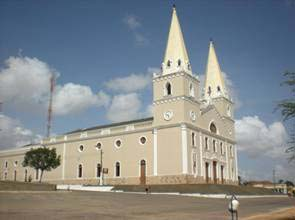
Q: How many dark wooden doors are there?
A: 4